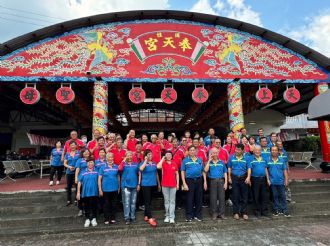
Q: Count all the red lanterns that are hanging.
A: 7